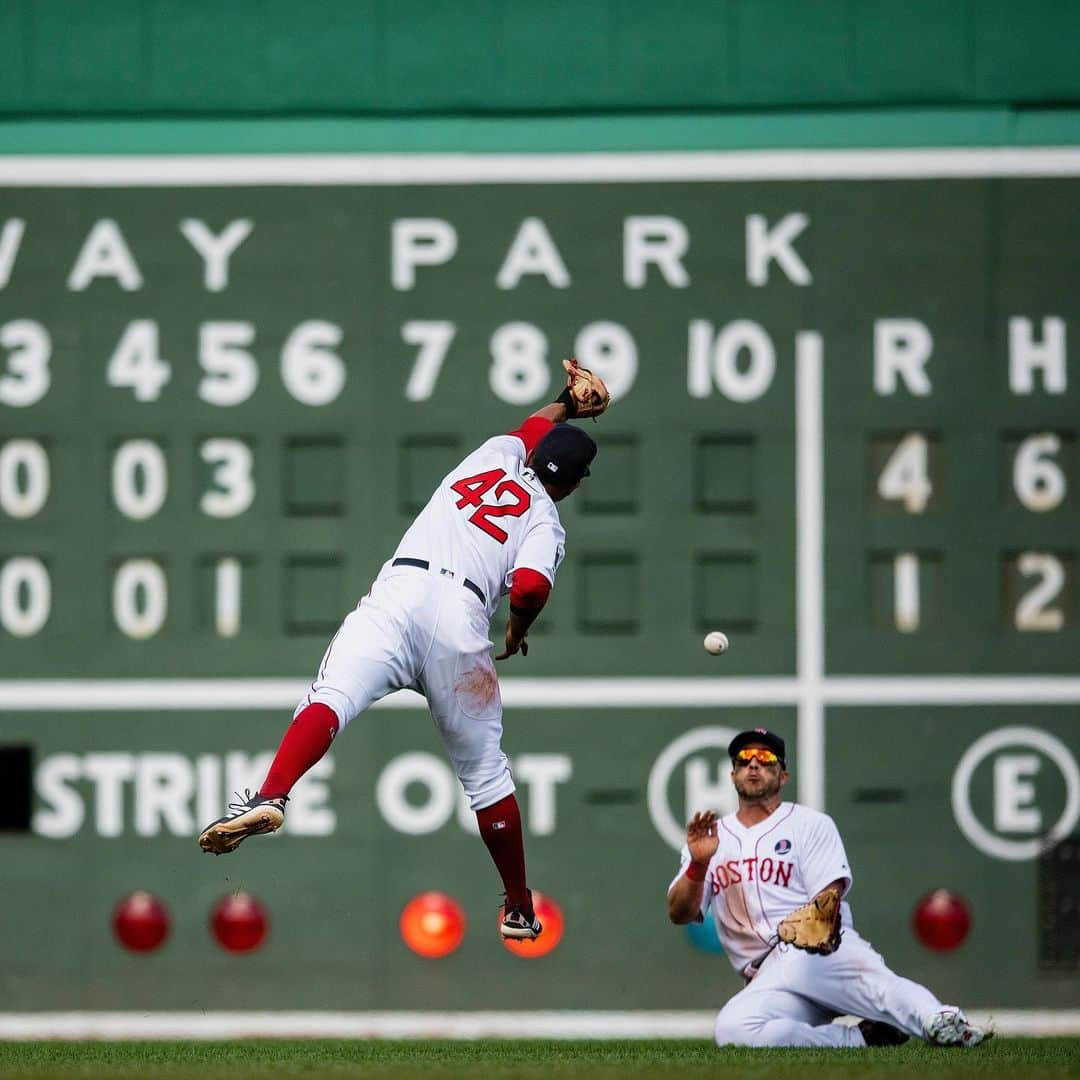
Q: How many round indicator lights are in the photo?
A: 6